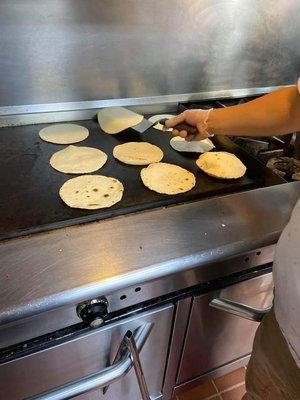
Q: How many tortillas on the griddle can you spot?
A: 9